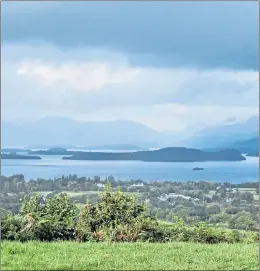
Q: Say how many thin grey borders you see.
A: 1